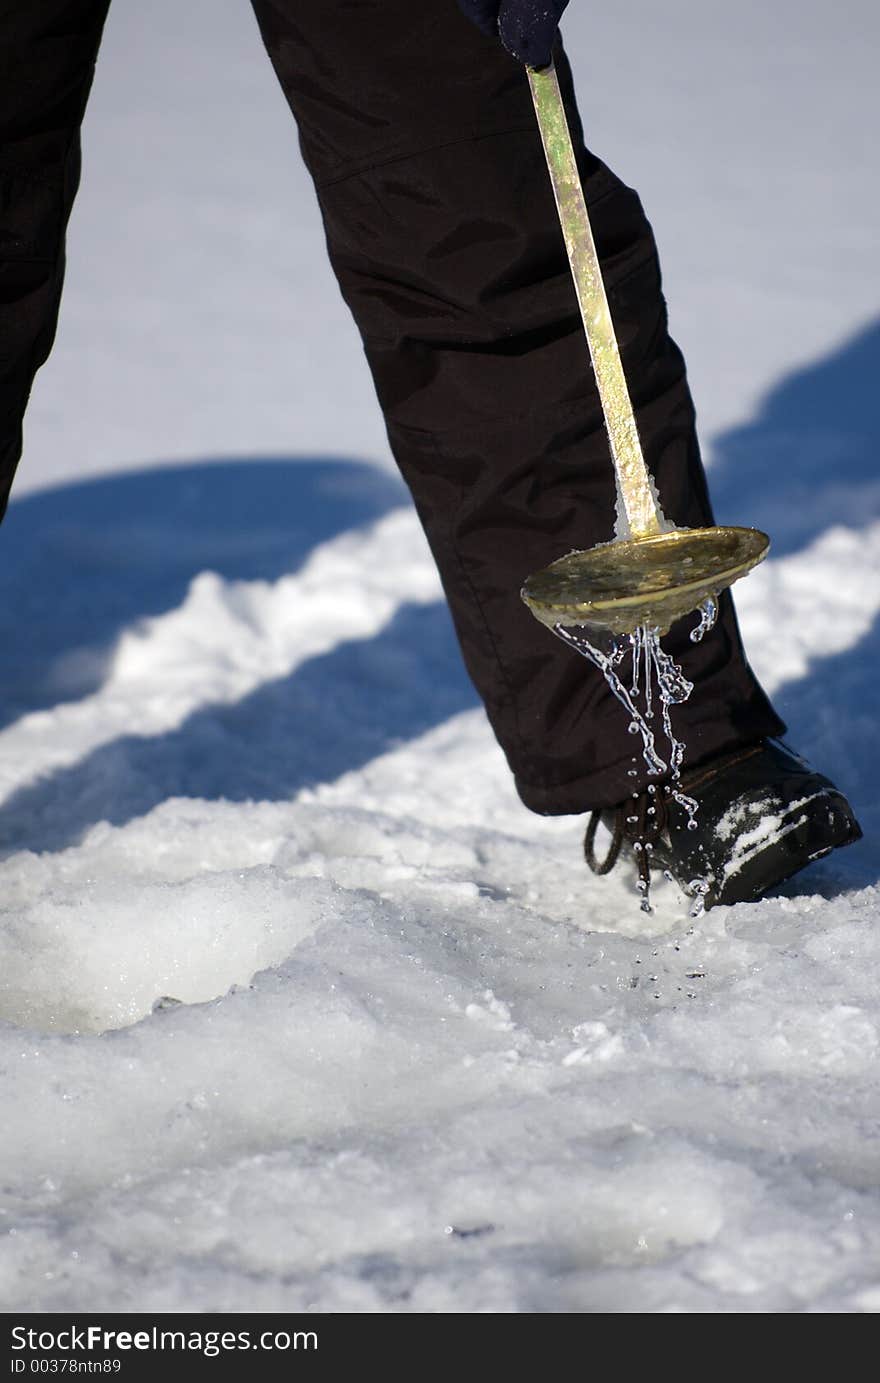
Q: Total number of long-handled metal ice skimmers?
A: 1